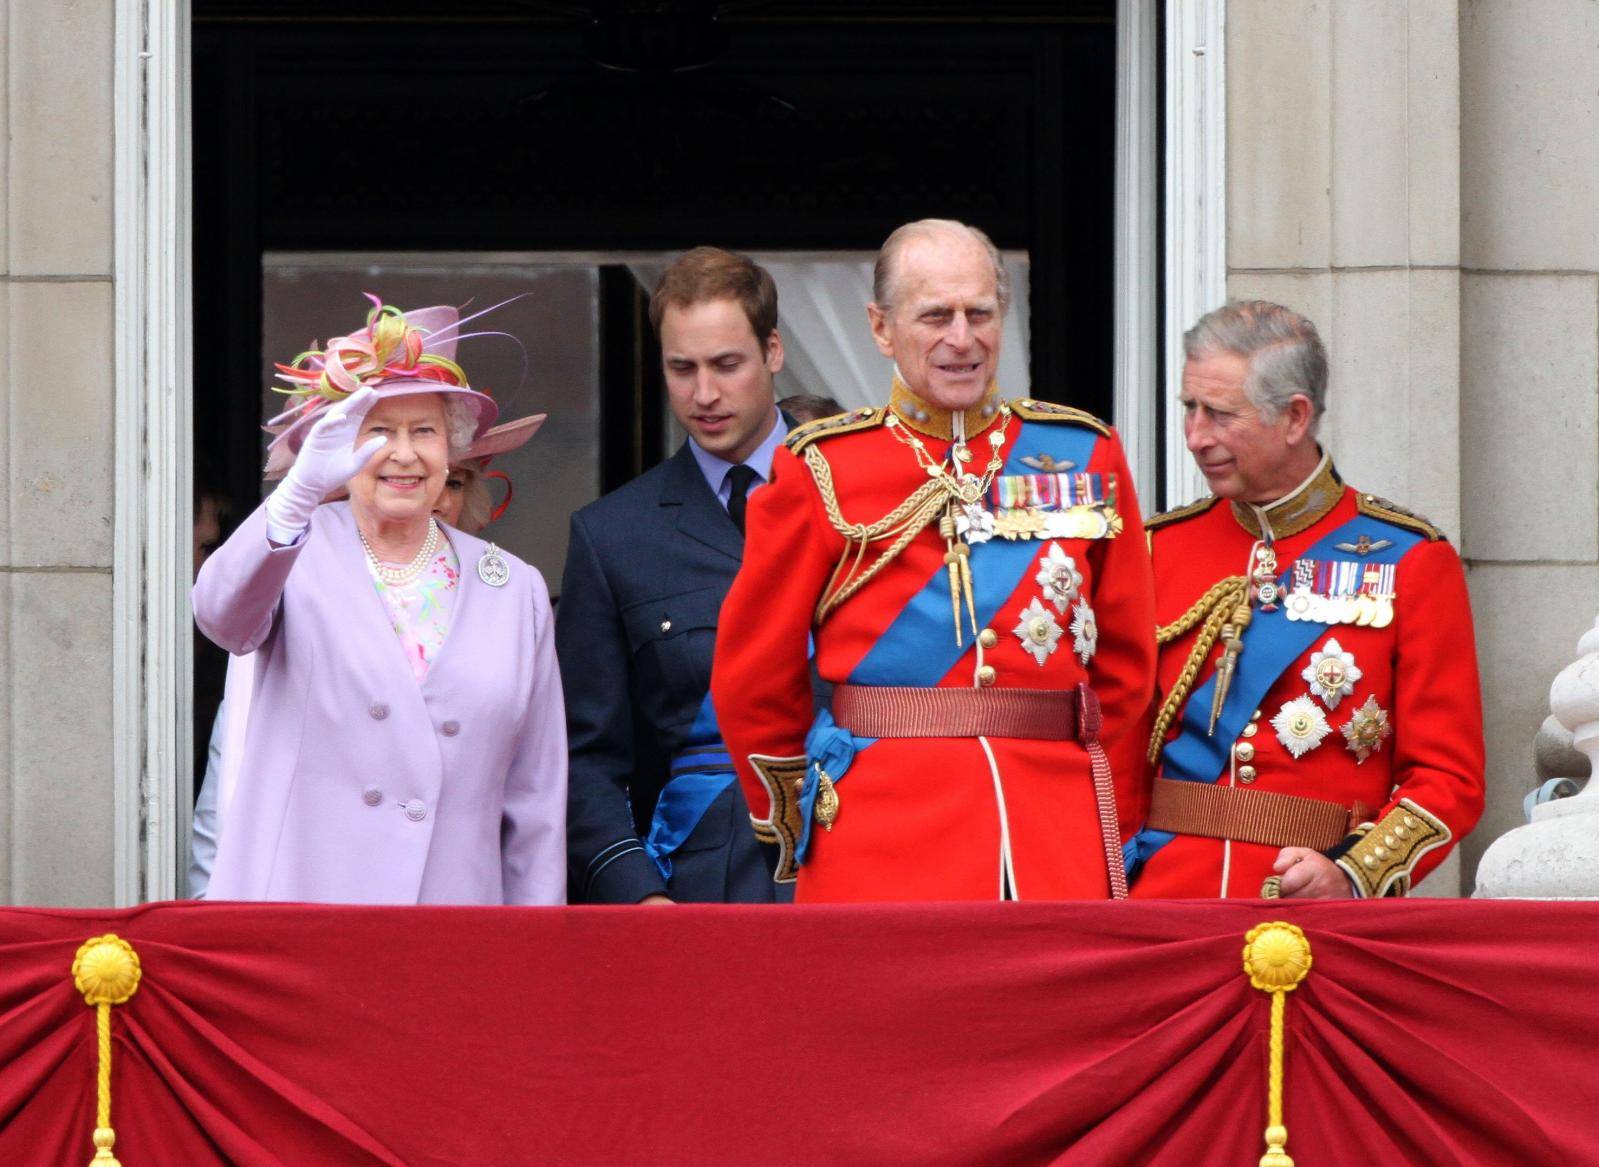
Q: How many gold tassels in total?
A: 2